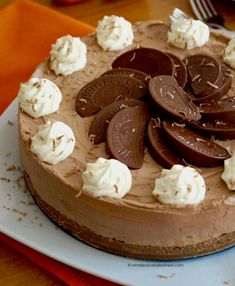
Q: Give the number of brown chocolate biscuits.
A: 13